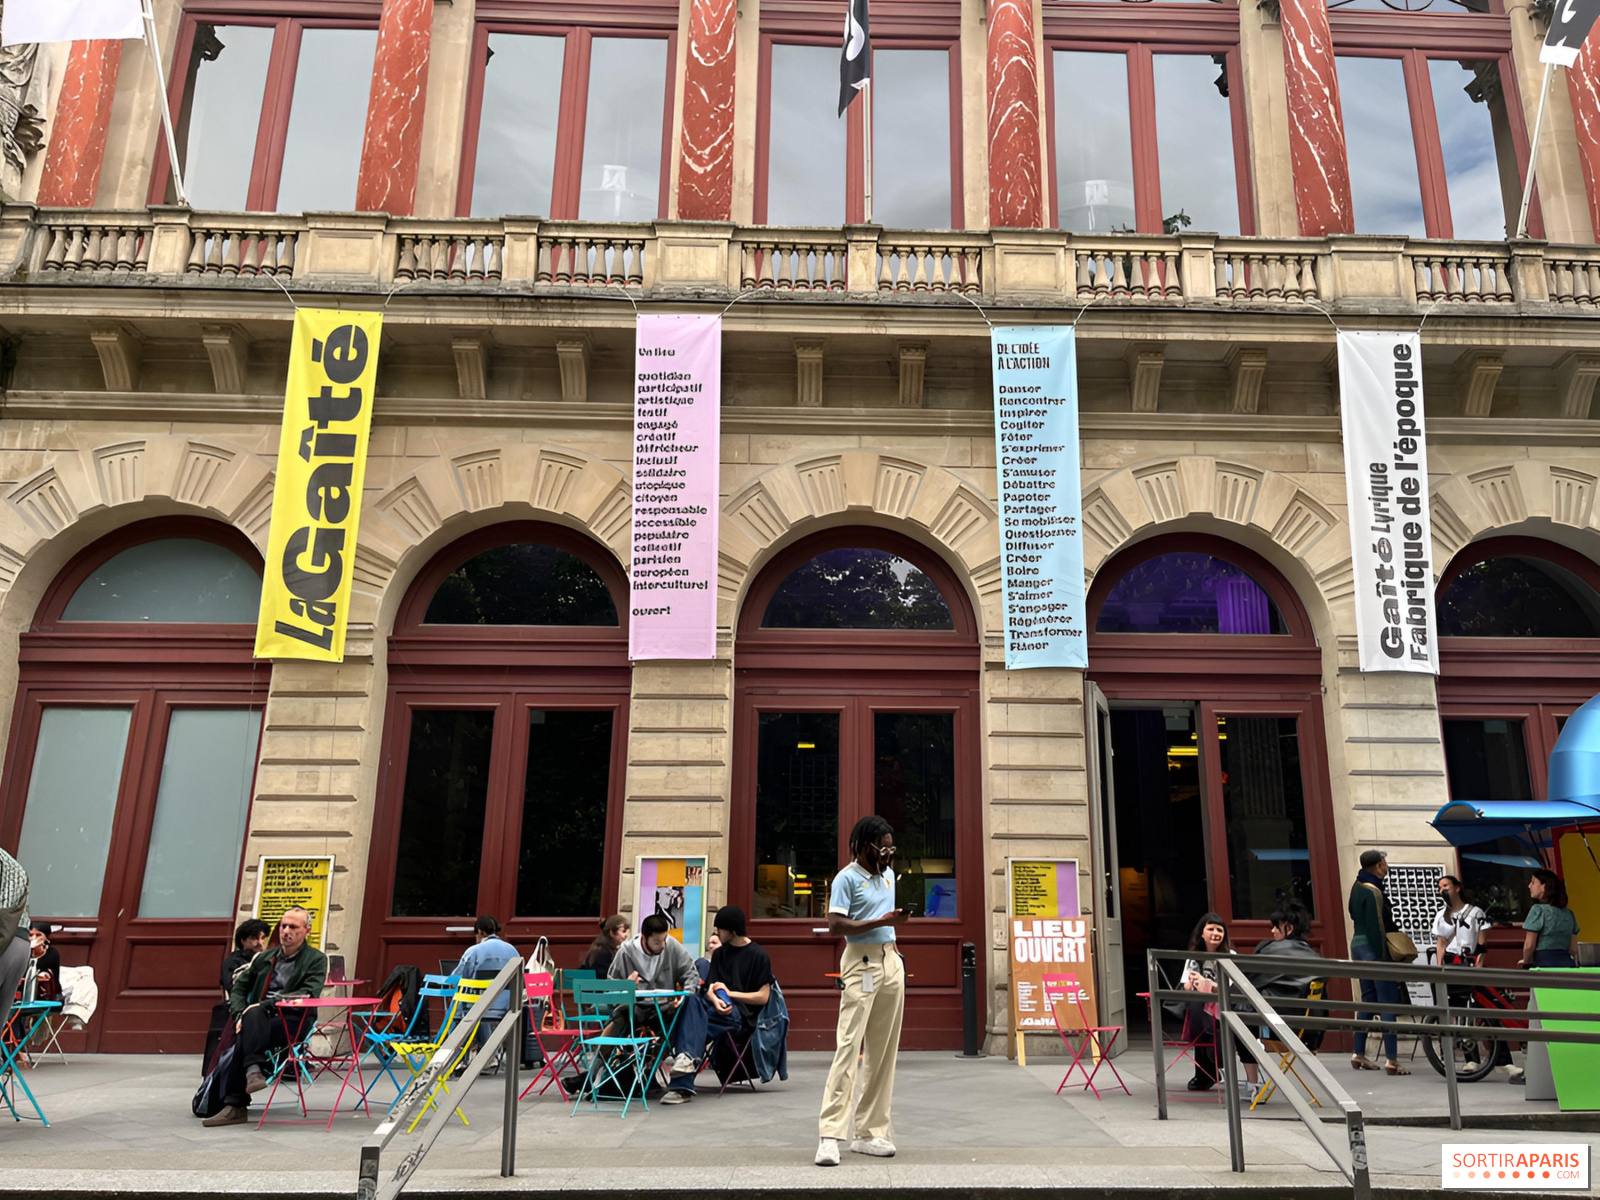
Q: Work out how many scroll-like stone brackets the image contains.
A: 10